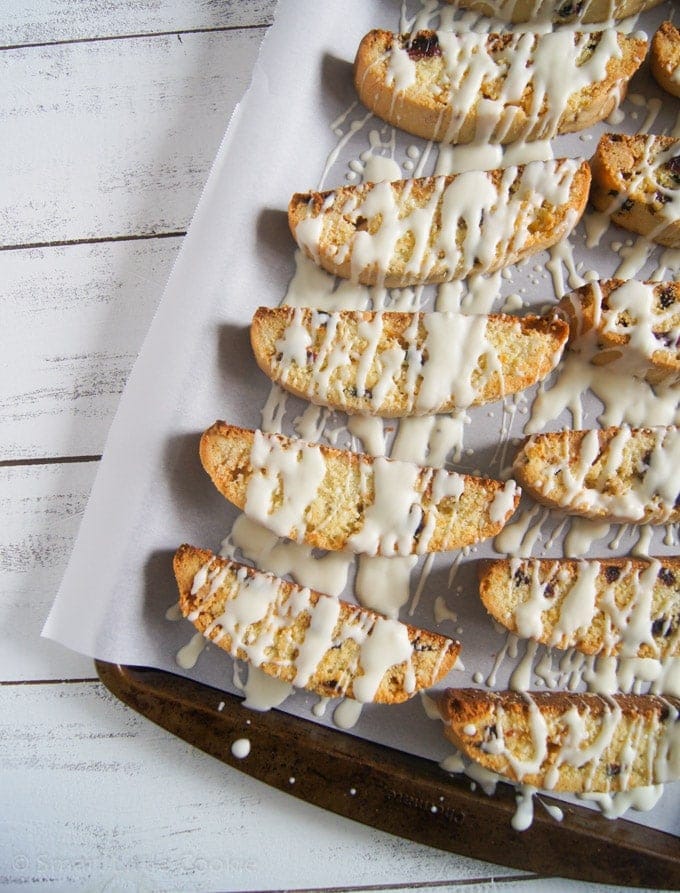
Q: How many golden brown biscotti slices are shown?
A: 12